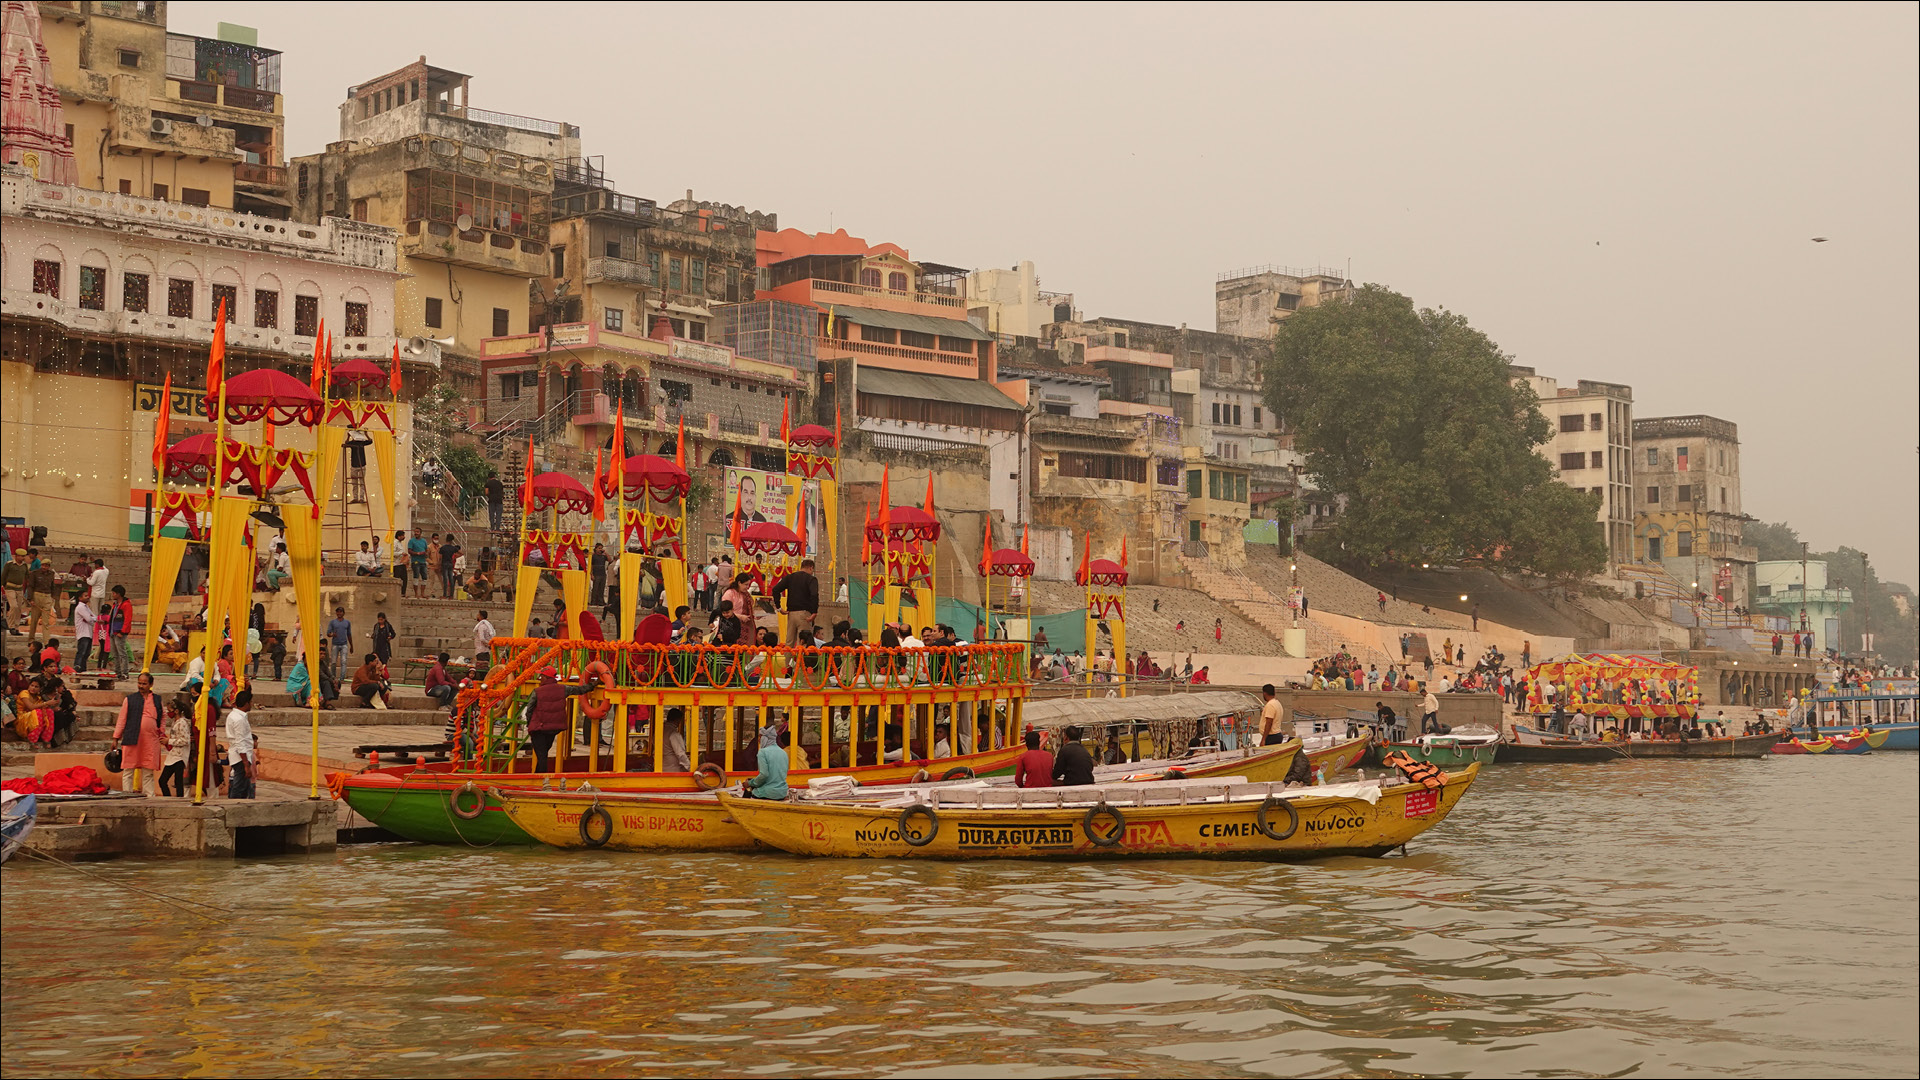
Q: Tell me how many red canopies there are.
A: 11